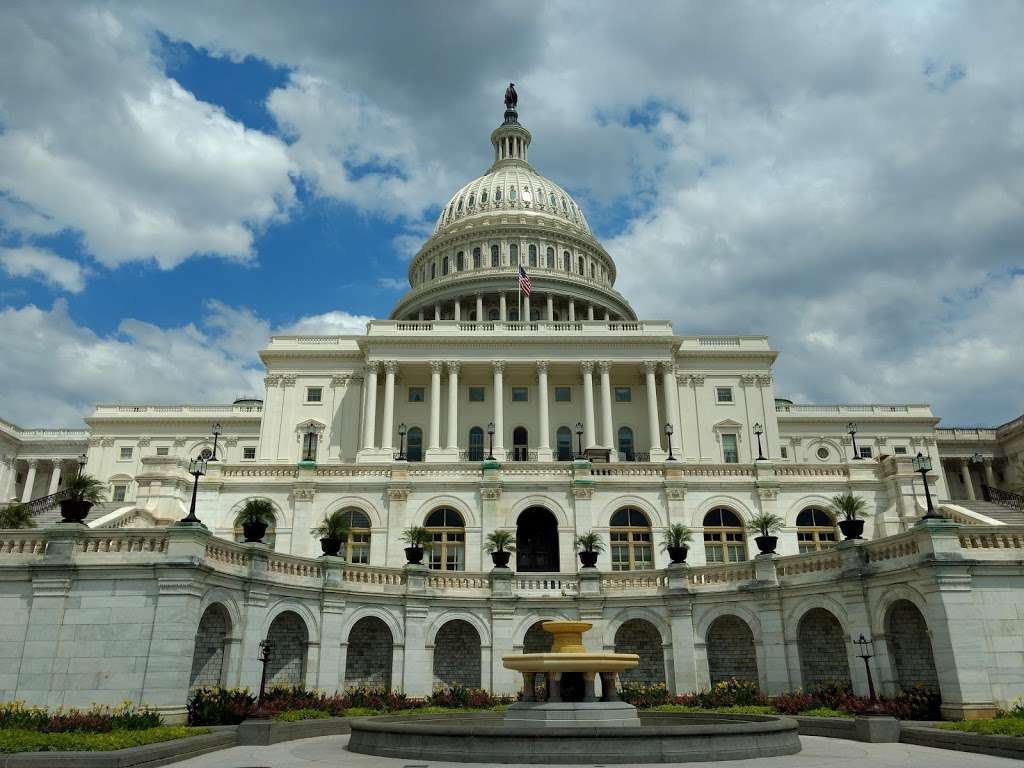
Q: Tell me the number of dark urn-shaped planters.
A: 9